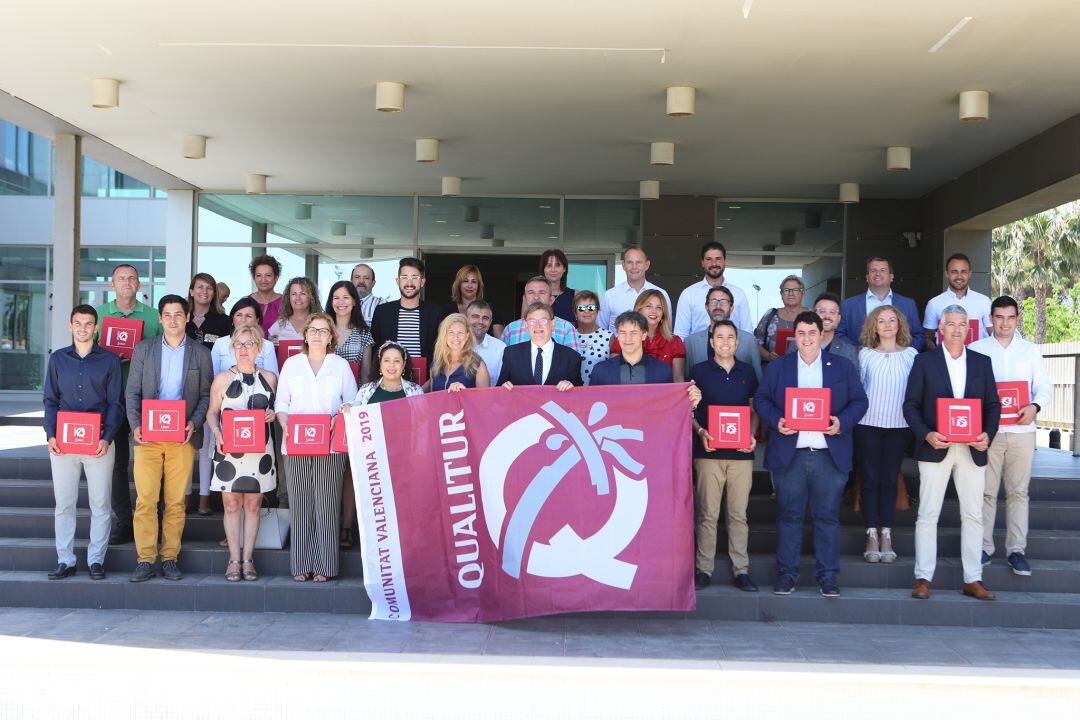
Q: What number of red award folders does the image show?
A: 15